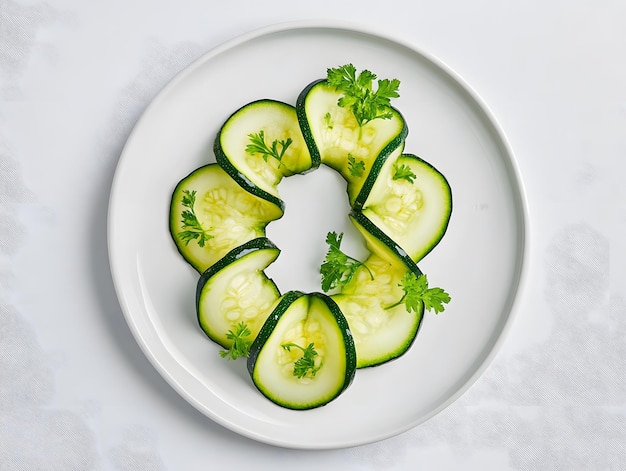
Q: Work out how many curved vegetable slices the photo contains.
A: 7